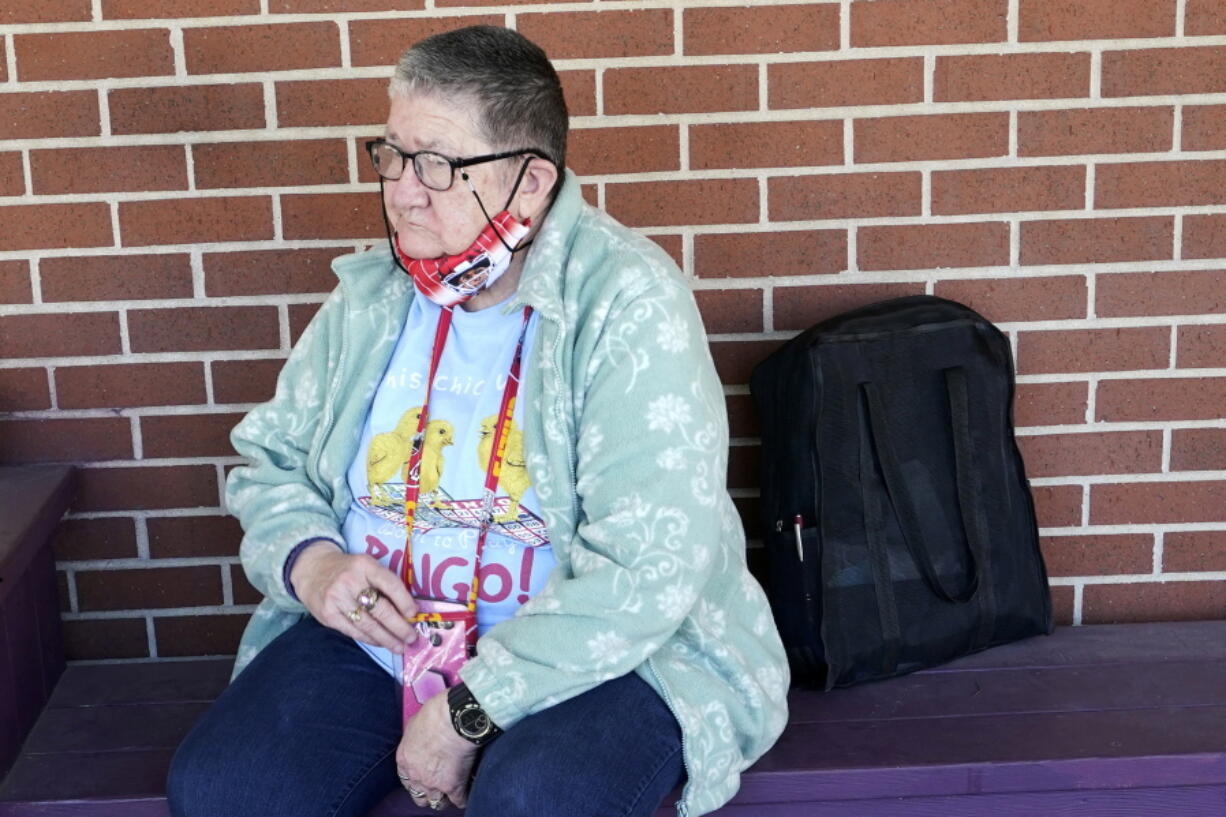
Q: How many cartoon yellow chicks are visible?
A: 3